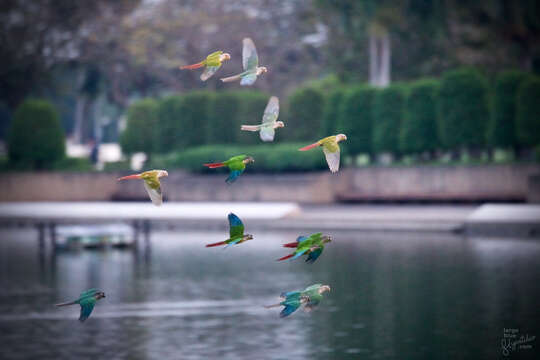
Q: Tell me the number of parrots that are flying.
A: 12